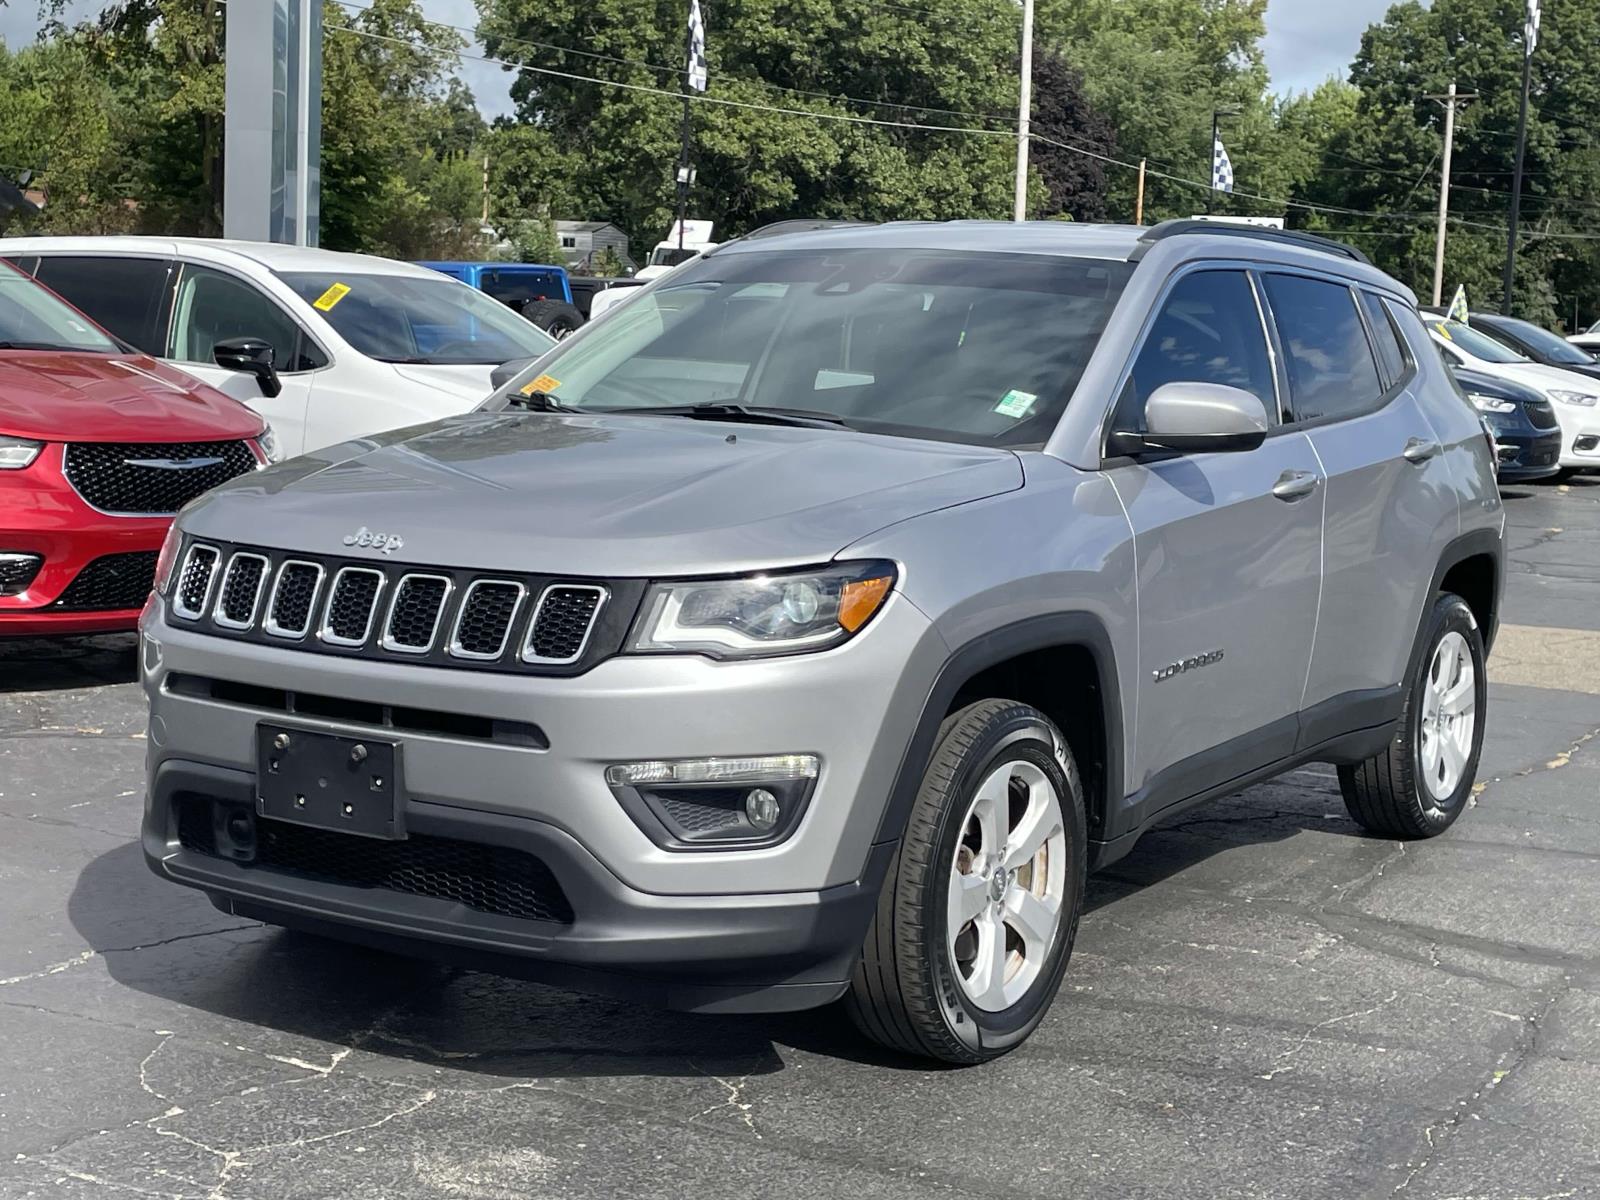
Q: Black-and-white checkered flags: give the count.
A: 3